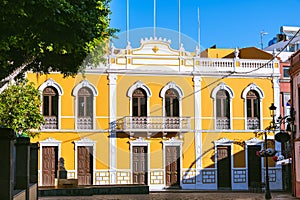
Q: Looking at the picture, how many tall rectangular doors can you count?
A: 6